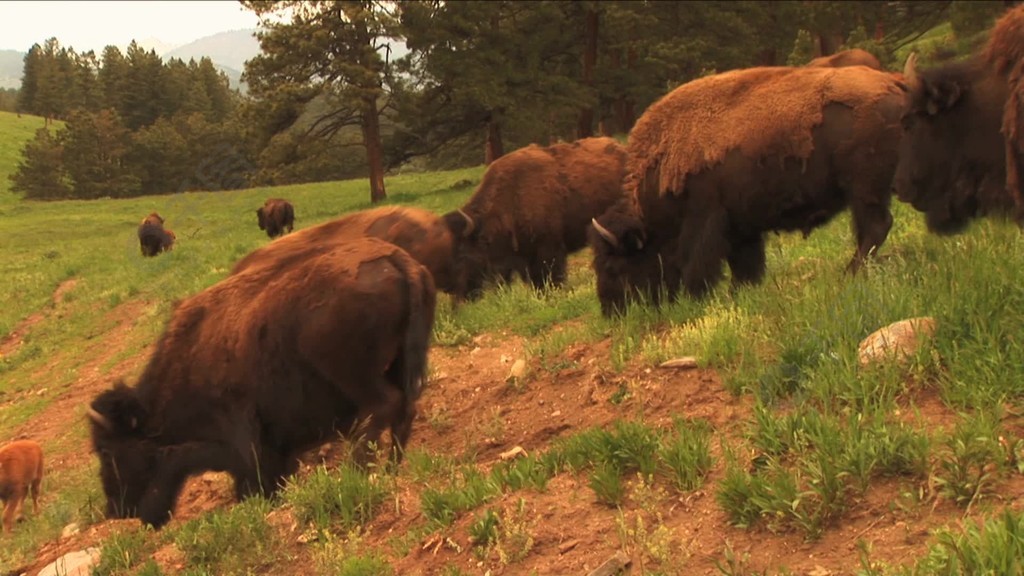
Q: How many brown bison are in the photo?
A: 9